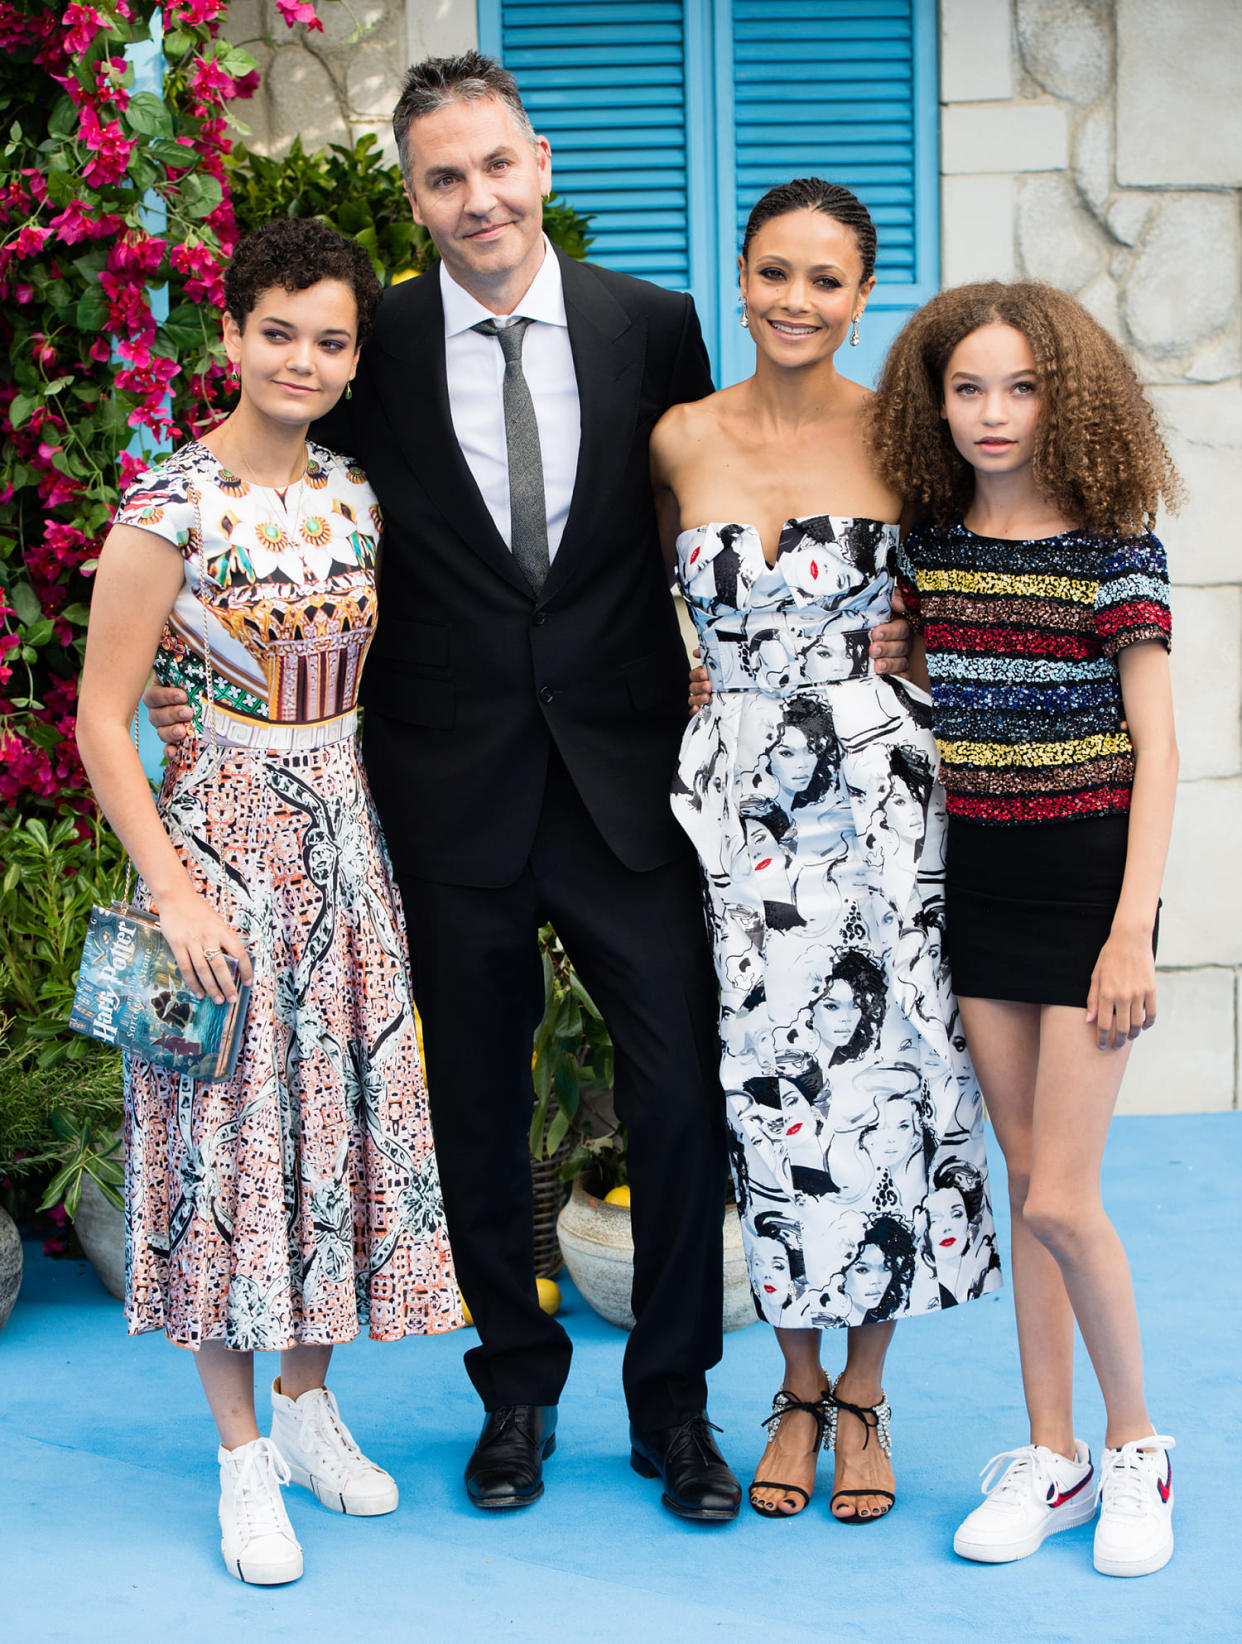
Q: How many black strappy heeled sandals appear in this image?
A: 2